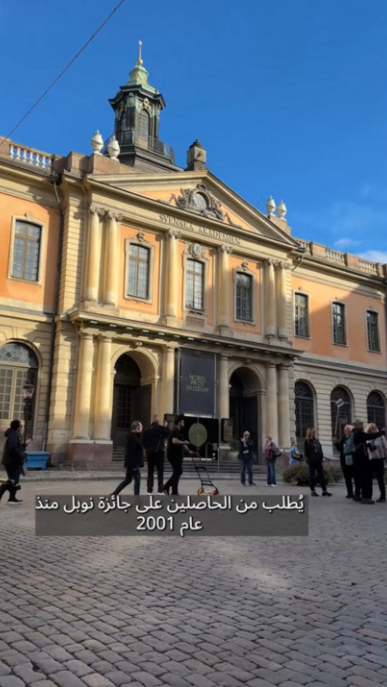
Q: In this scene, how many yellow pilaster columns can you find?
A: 12